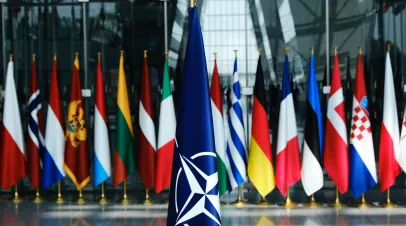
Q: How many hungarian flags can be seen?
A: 1